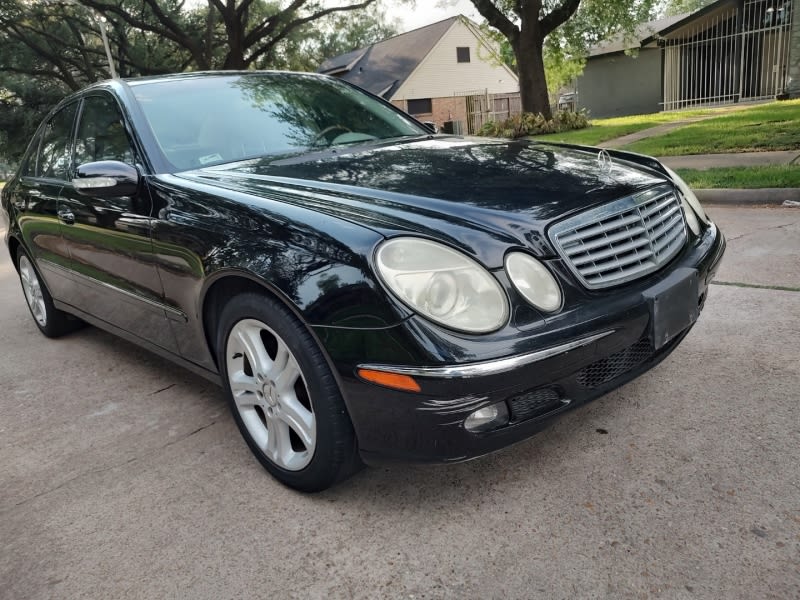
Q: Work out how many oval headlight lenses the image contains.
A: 4